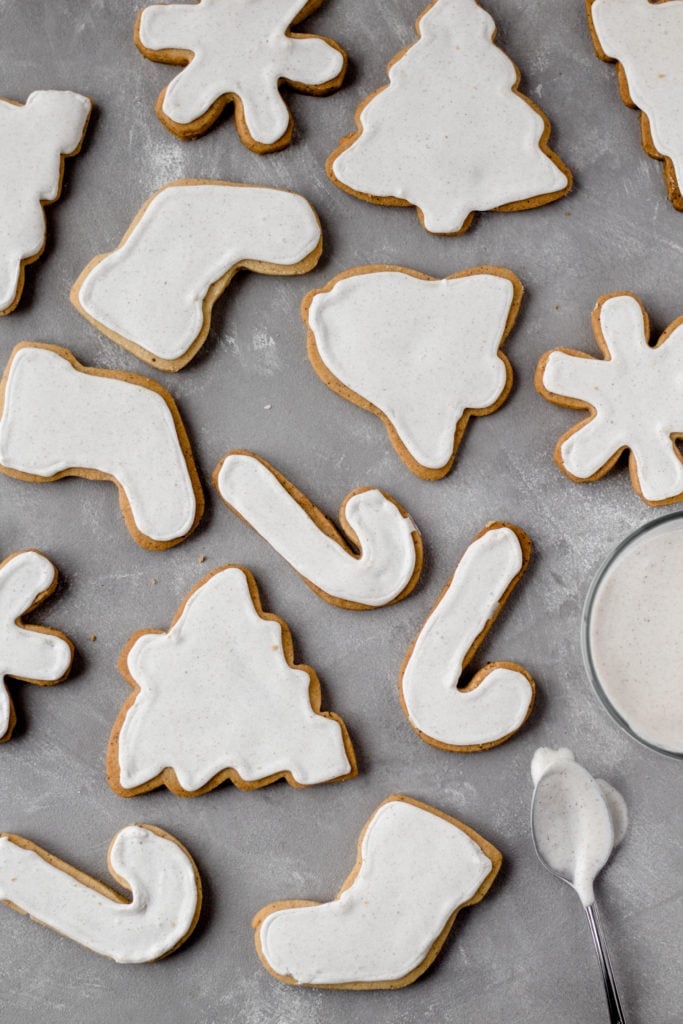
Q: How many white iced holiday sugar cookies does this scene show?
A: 14